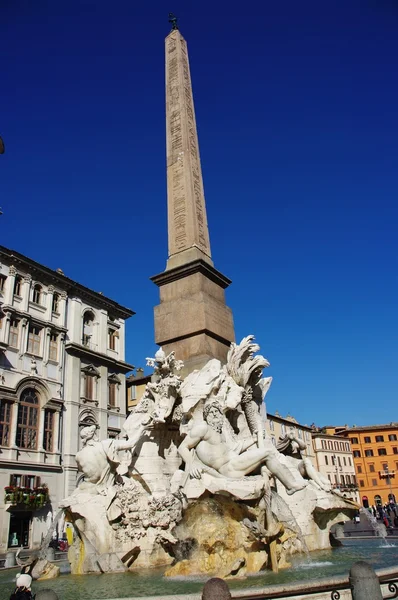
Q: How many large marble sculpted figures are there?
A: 3